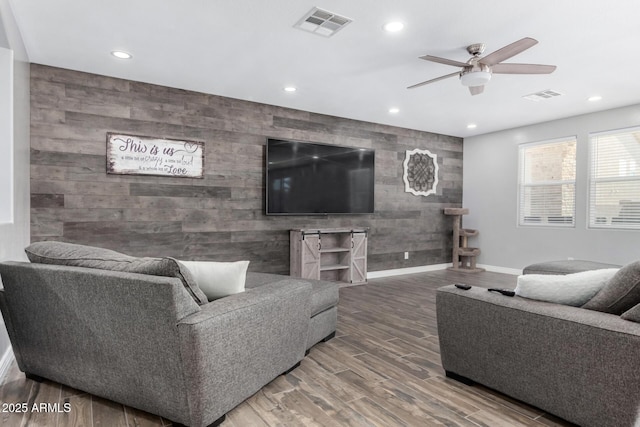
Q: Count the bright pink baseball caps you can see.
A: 0